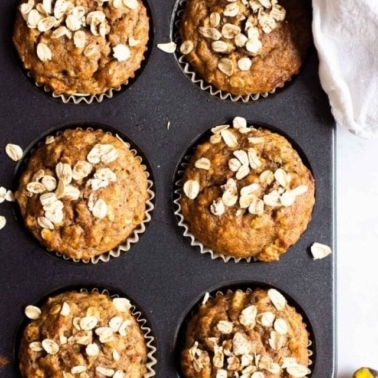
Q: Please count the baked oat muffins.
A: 6